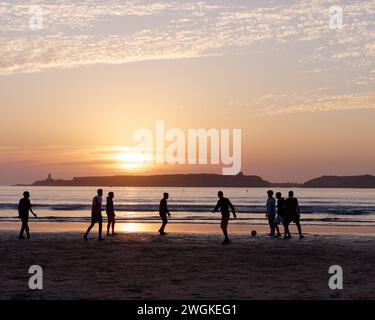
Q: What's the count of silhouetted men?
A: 8